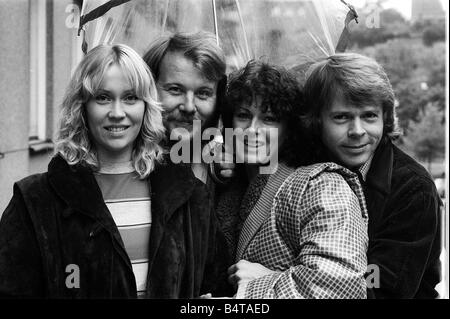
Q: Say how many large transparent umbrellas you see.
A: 1